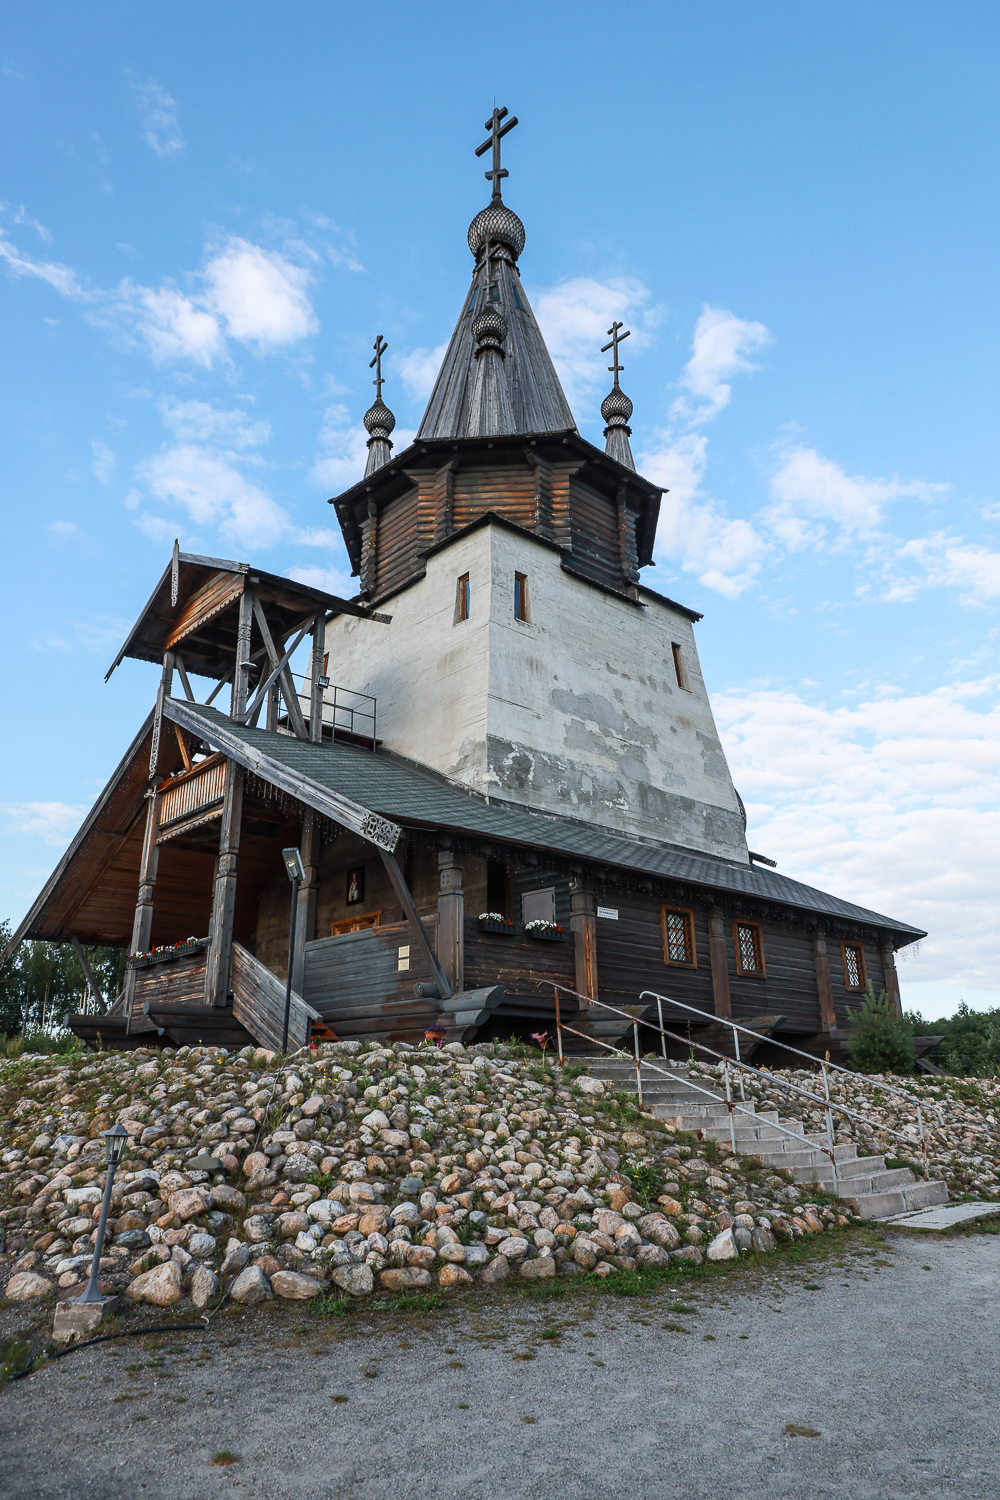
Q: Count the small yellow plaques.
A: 2